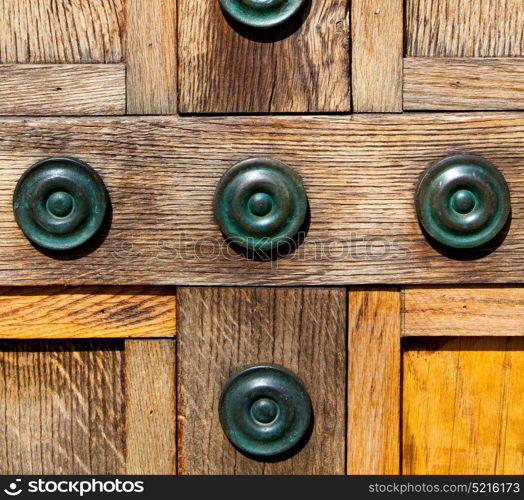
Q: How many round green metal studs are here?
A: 5